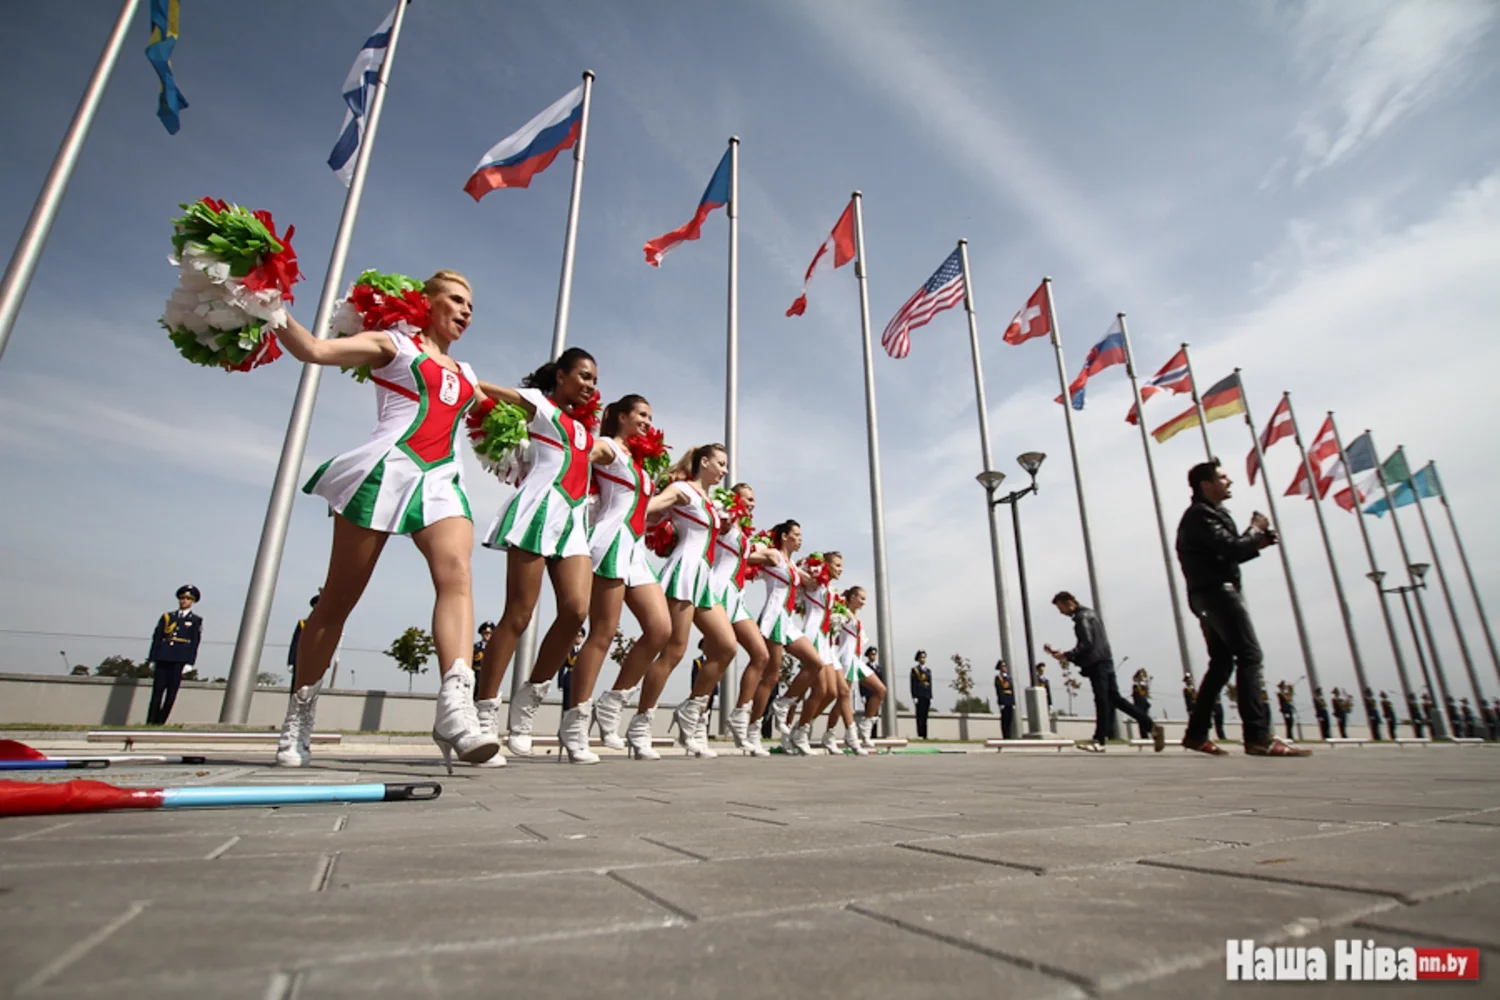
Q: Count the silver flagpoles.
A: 15